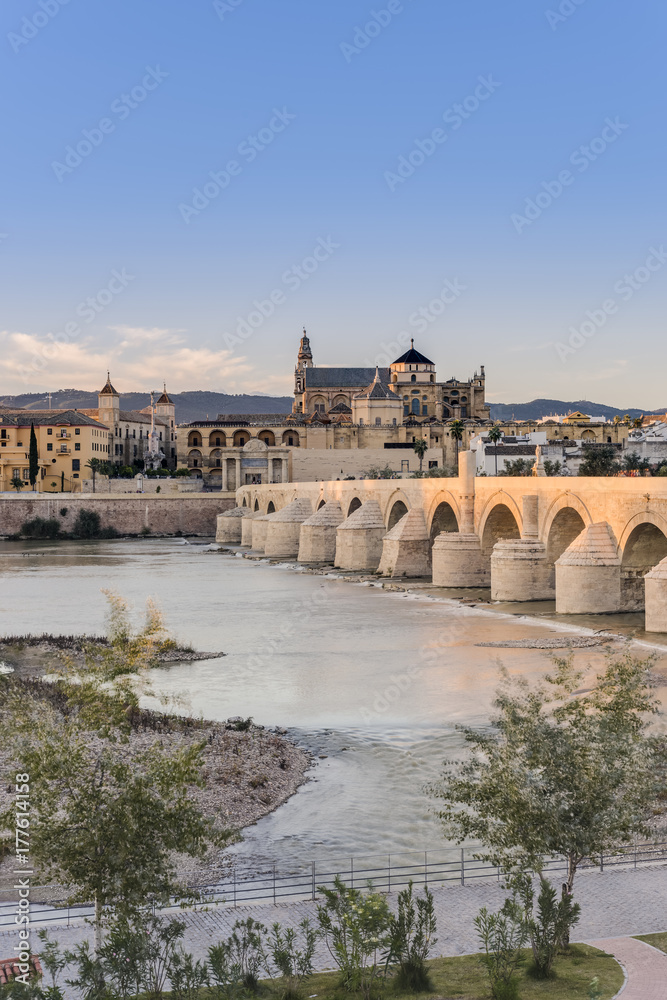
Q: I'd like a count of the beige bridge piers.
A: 11